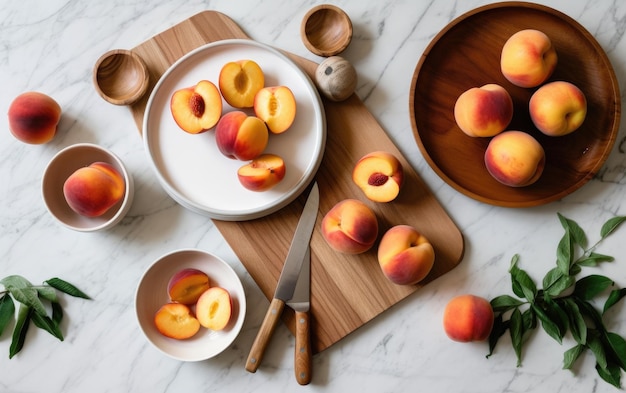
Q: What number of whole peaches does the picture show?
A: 10